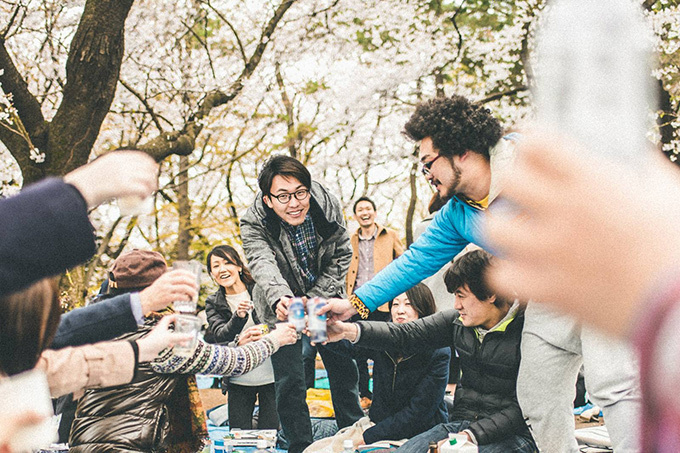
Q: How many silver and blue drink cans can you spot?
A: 2